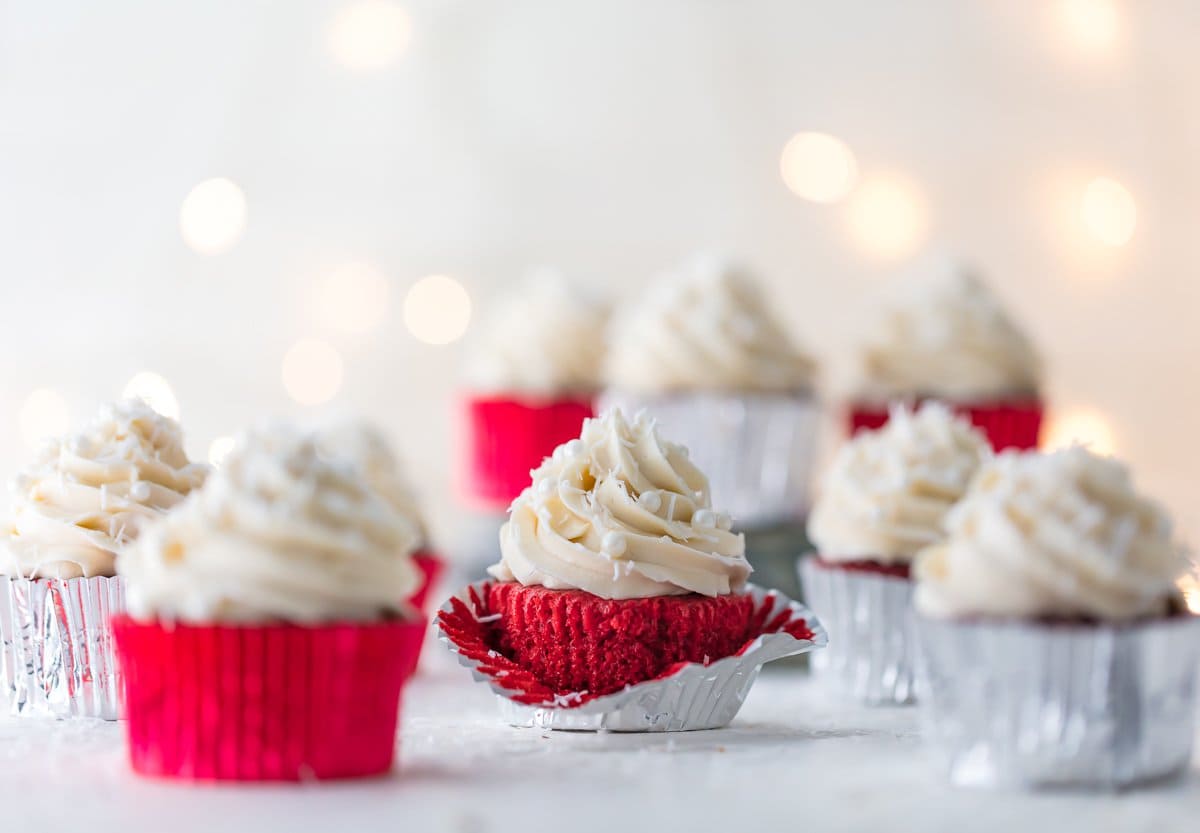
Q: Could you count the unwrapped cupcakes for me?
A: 1